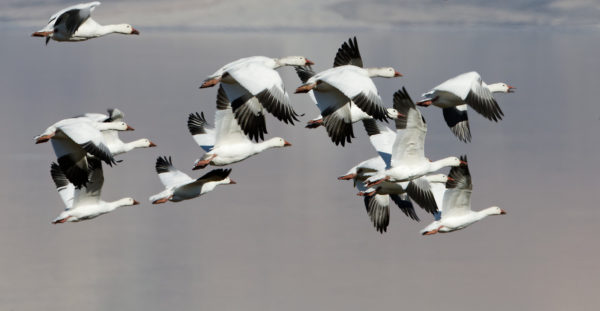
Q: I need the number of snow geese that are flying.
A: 14